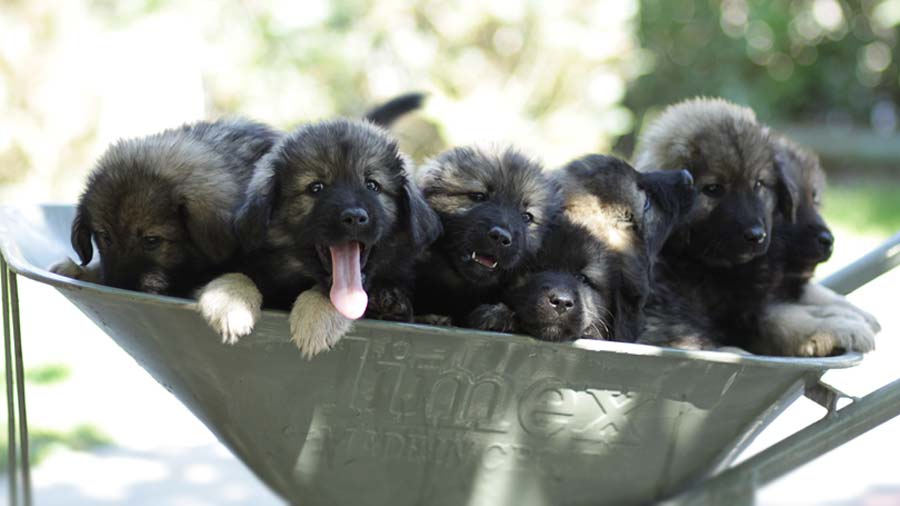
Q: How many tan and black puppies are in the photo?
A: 7